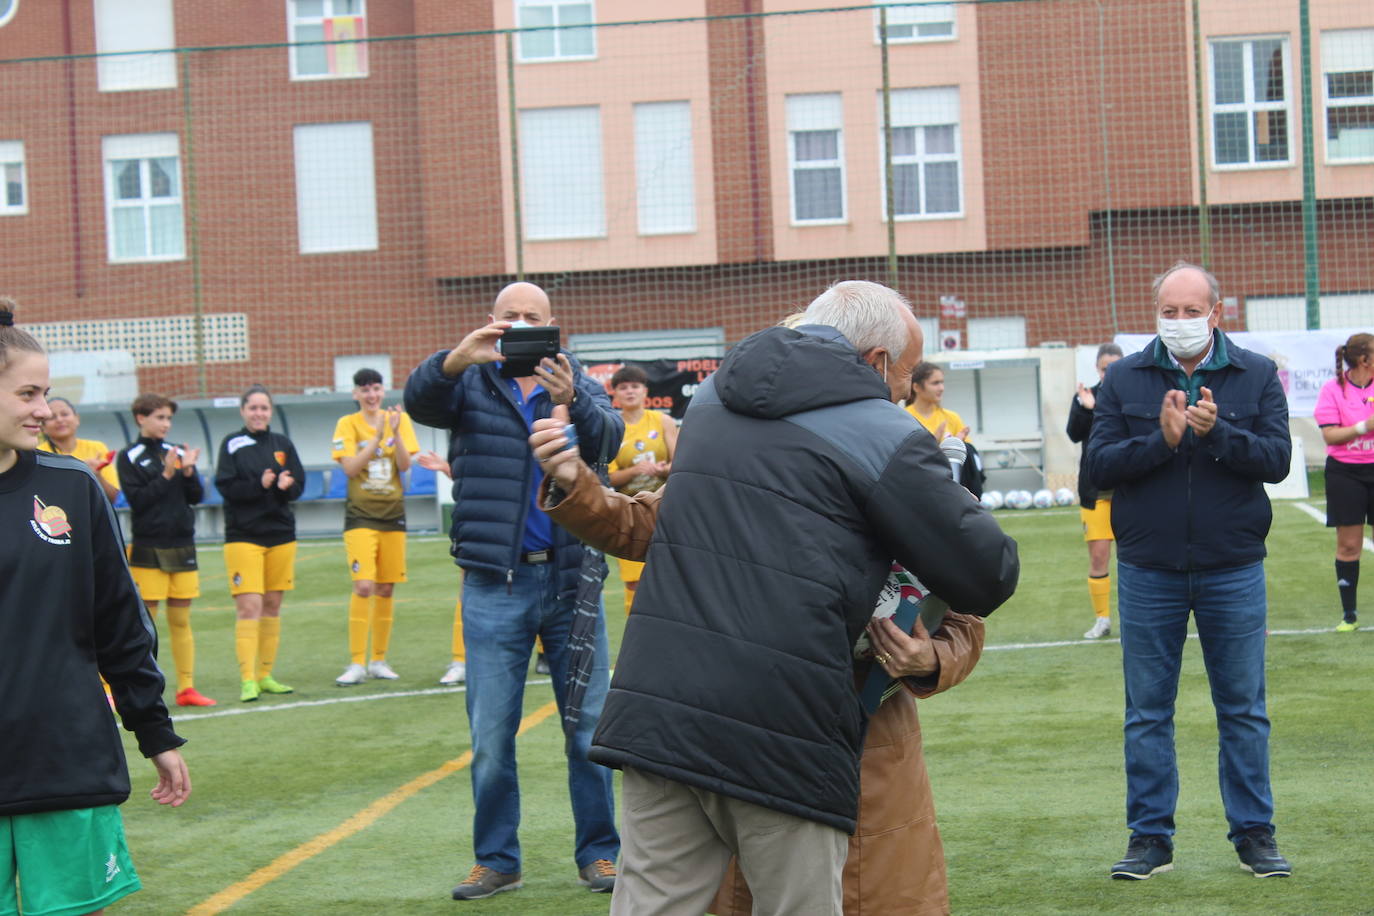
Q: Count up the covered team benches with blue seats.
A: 1